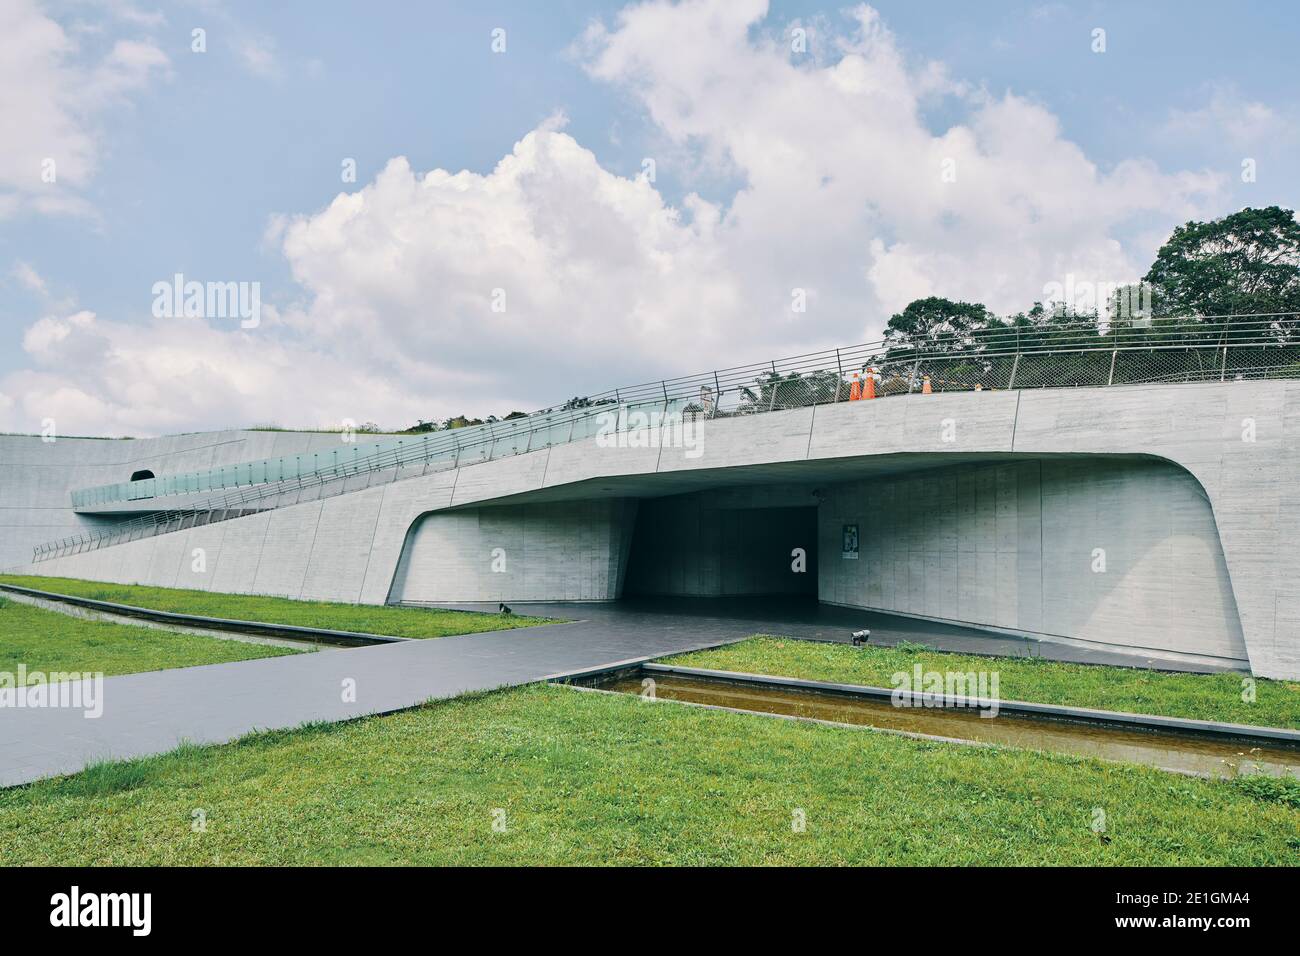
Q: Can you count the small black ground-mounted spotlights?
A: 2